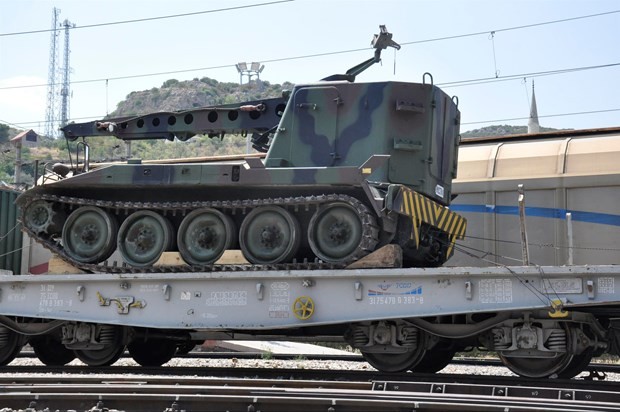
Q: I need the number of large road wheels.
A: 5